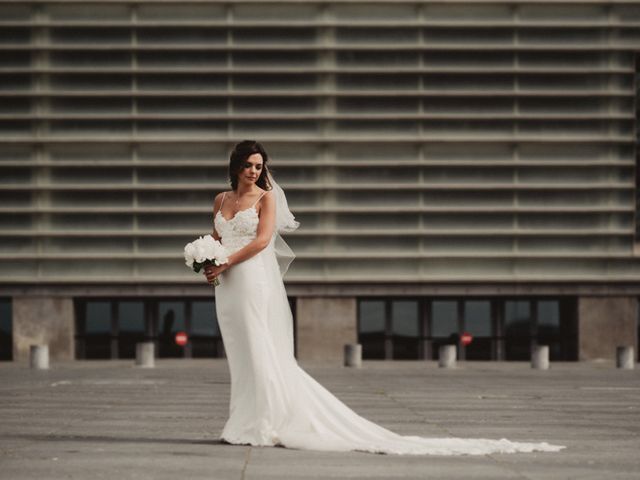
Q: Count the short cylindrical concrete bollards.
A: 6